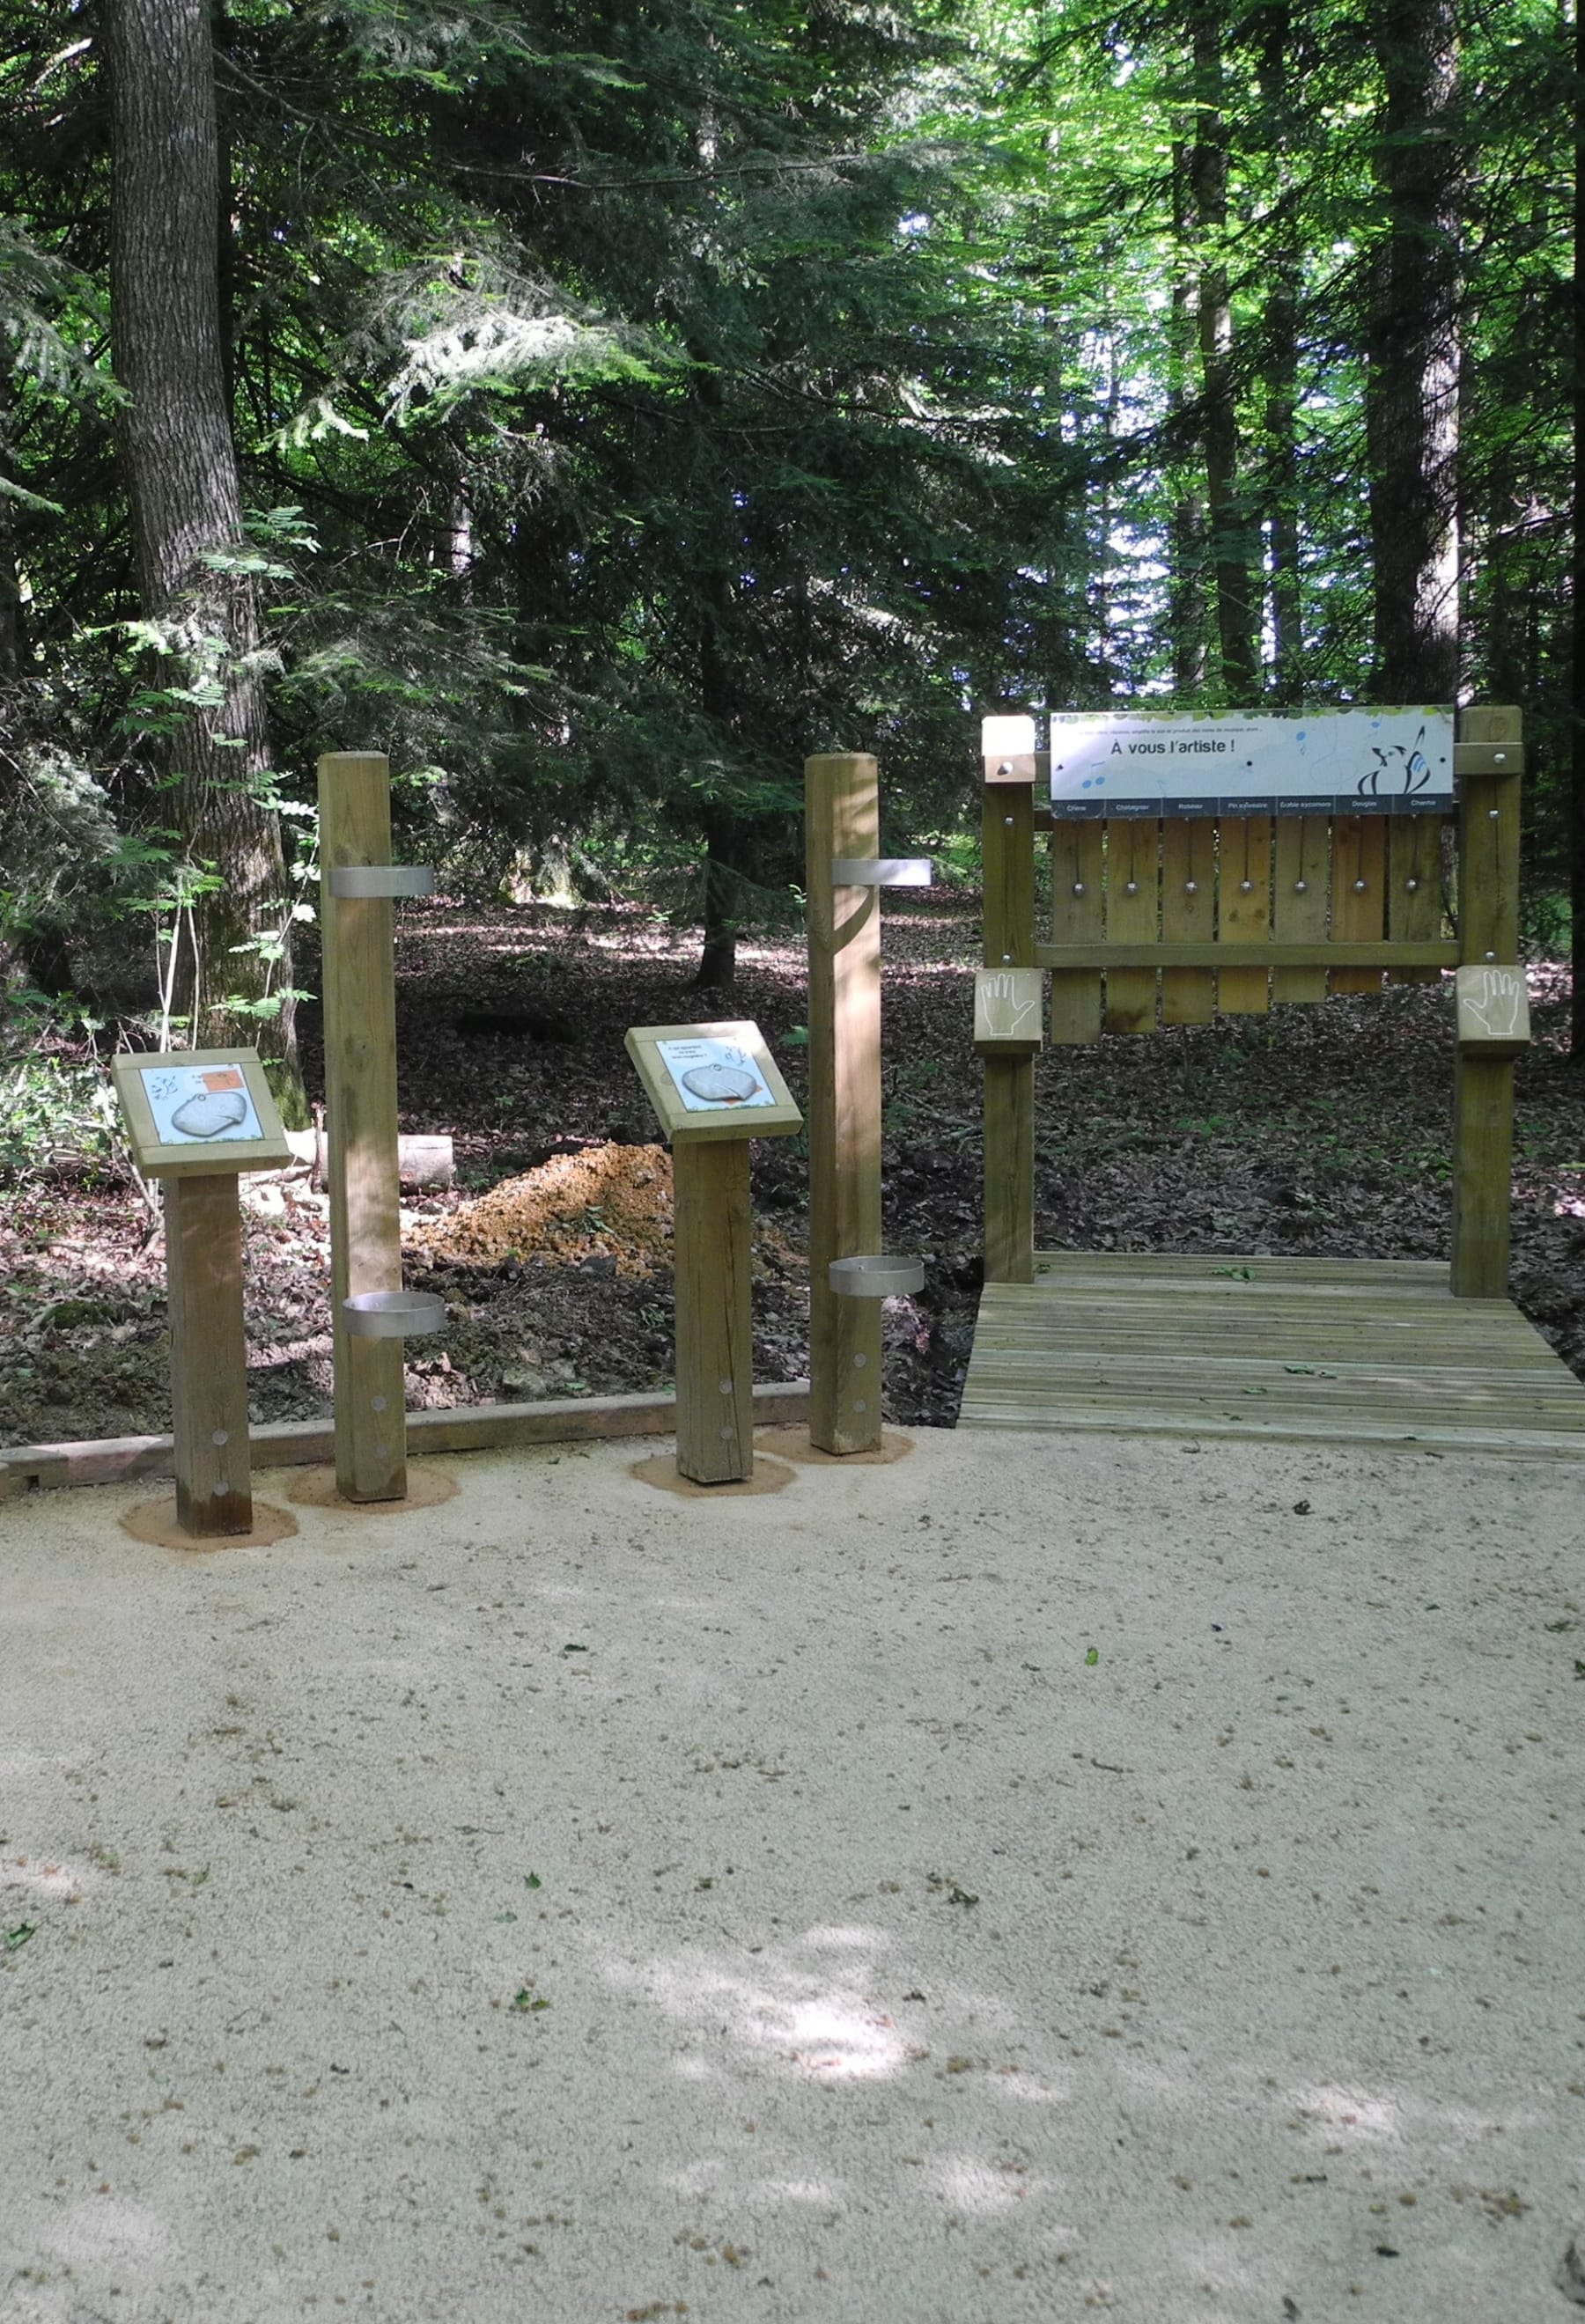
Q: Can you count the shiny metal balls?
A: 7